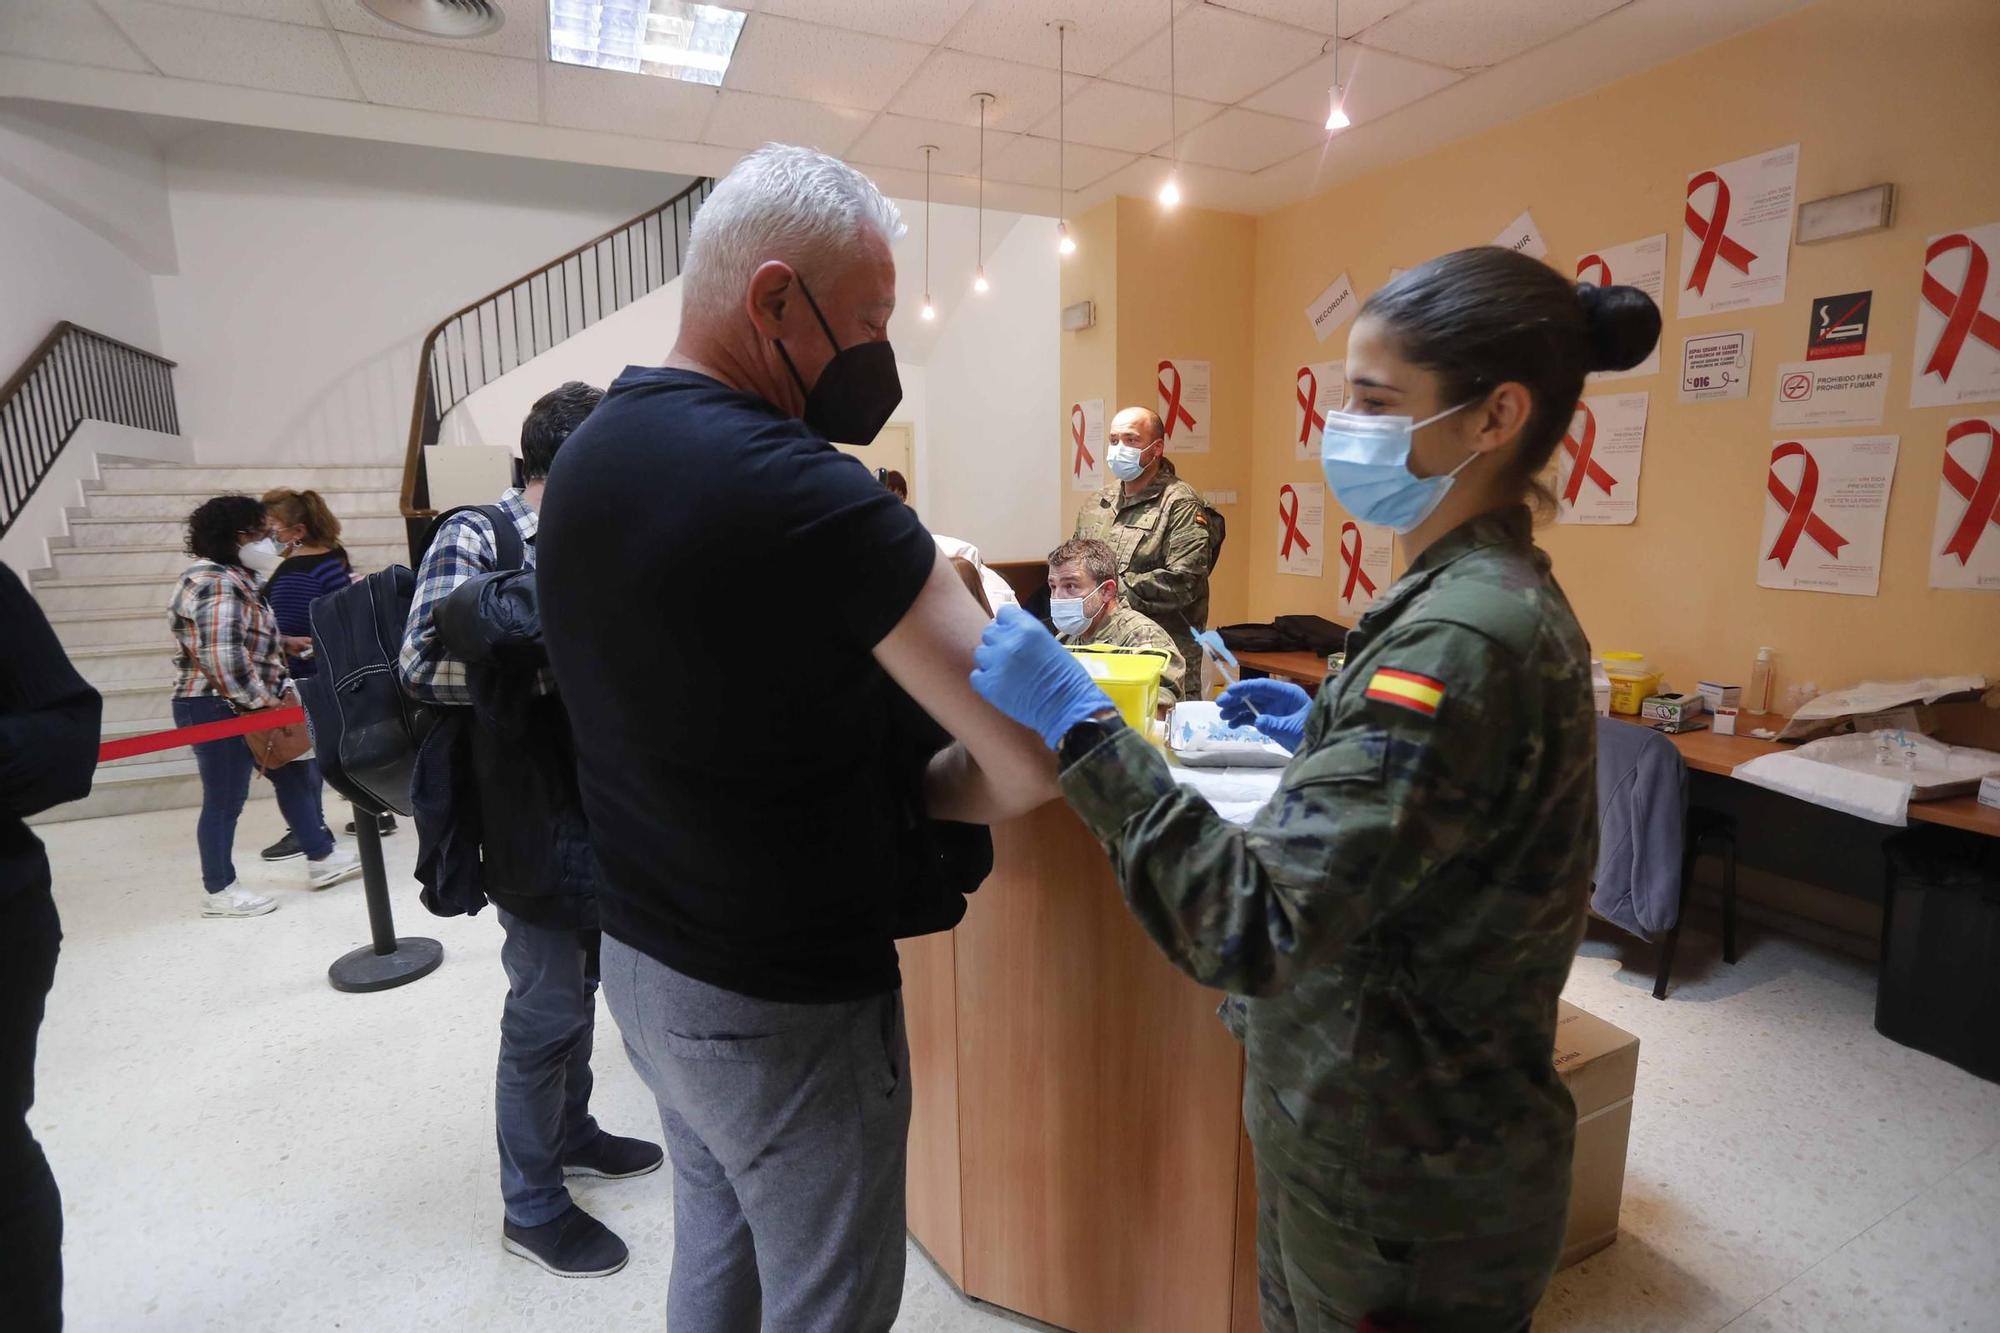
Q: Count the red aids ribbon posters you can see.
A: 11